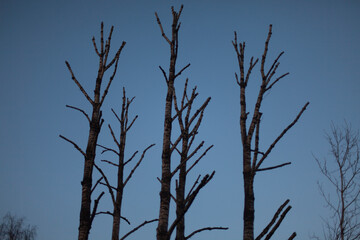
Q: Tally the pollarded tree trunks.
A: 5